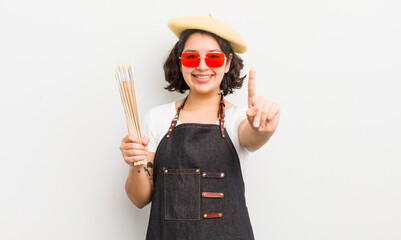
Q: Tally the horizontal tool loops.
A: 3